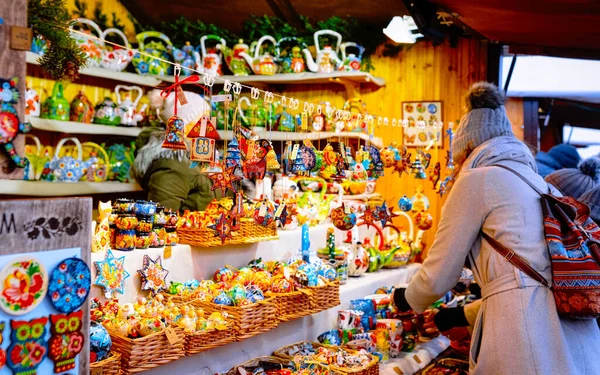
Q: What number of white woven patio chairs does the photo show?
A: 0